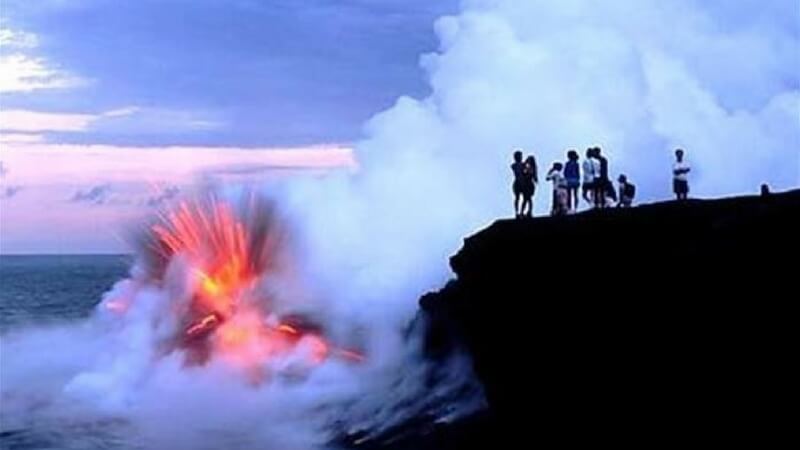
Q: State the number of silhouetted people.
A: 8